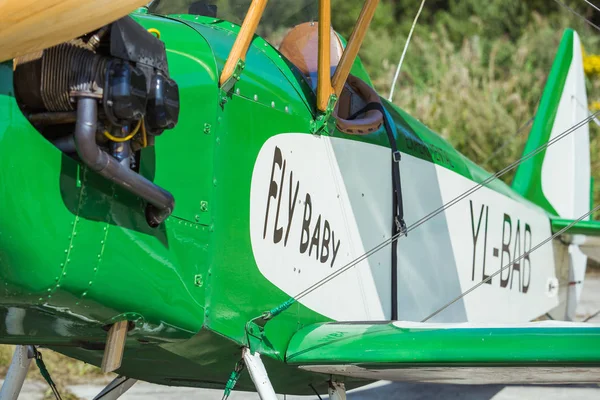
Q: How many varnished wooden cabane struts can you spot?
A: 3